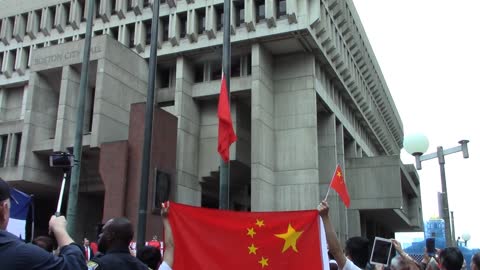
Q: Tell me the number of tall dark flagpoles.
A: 3